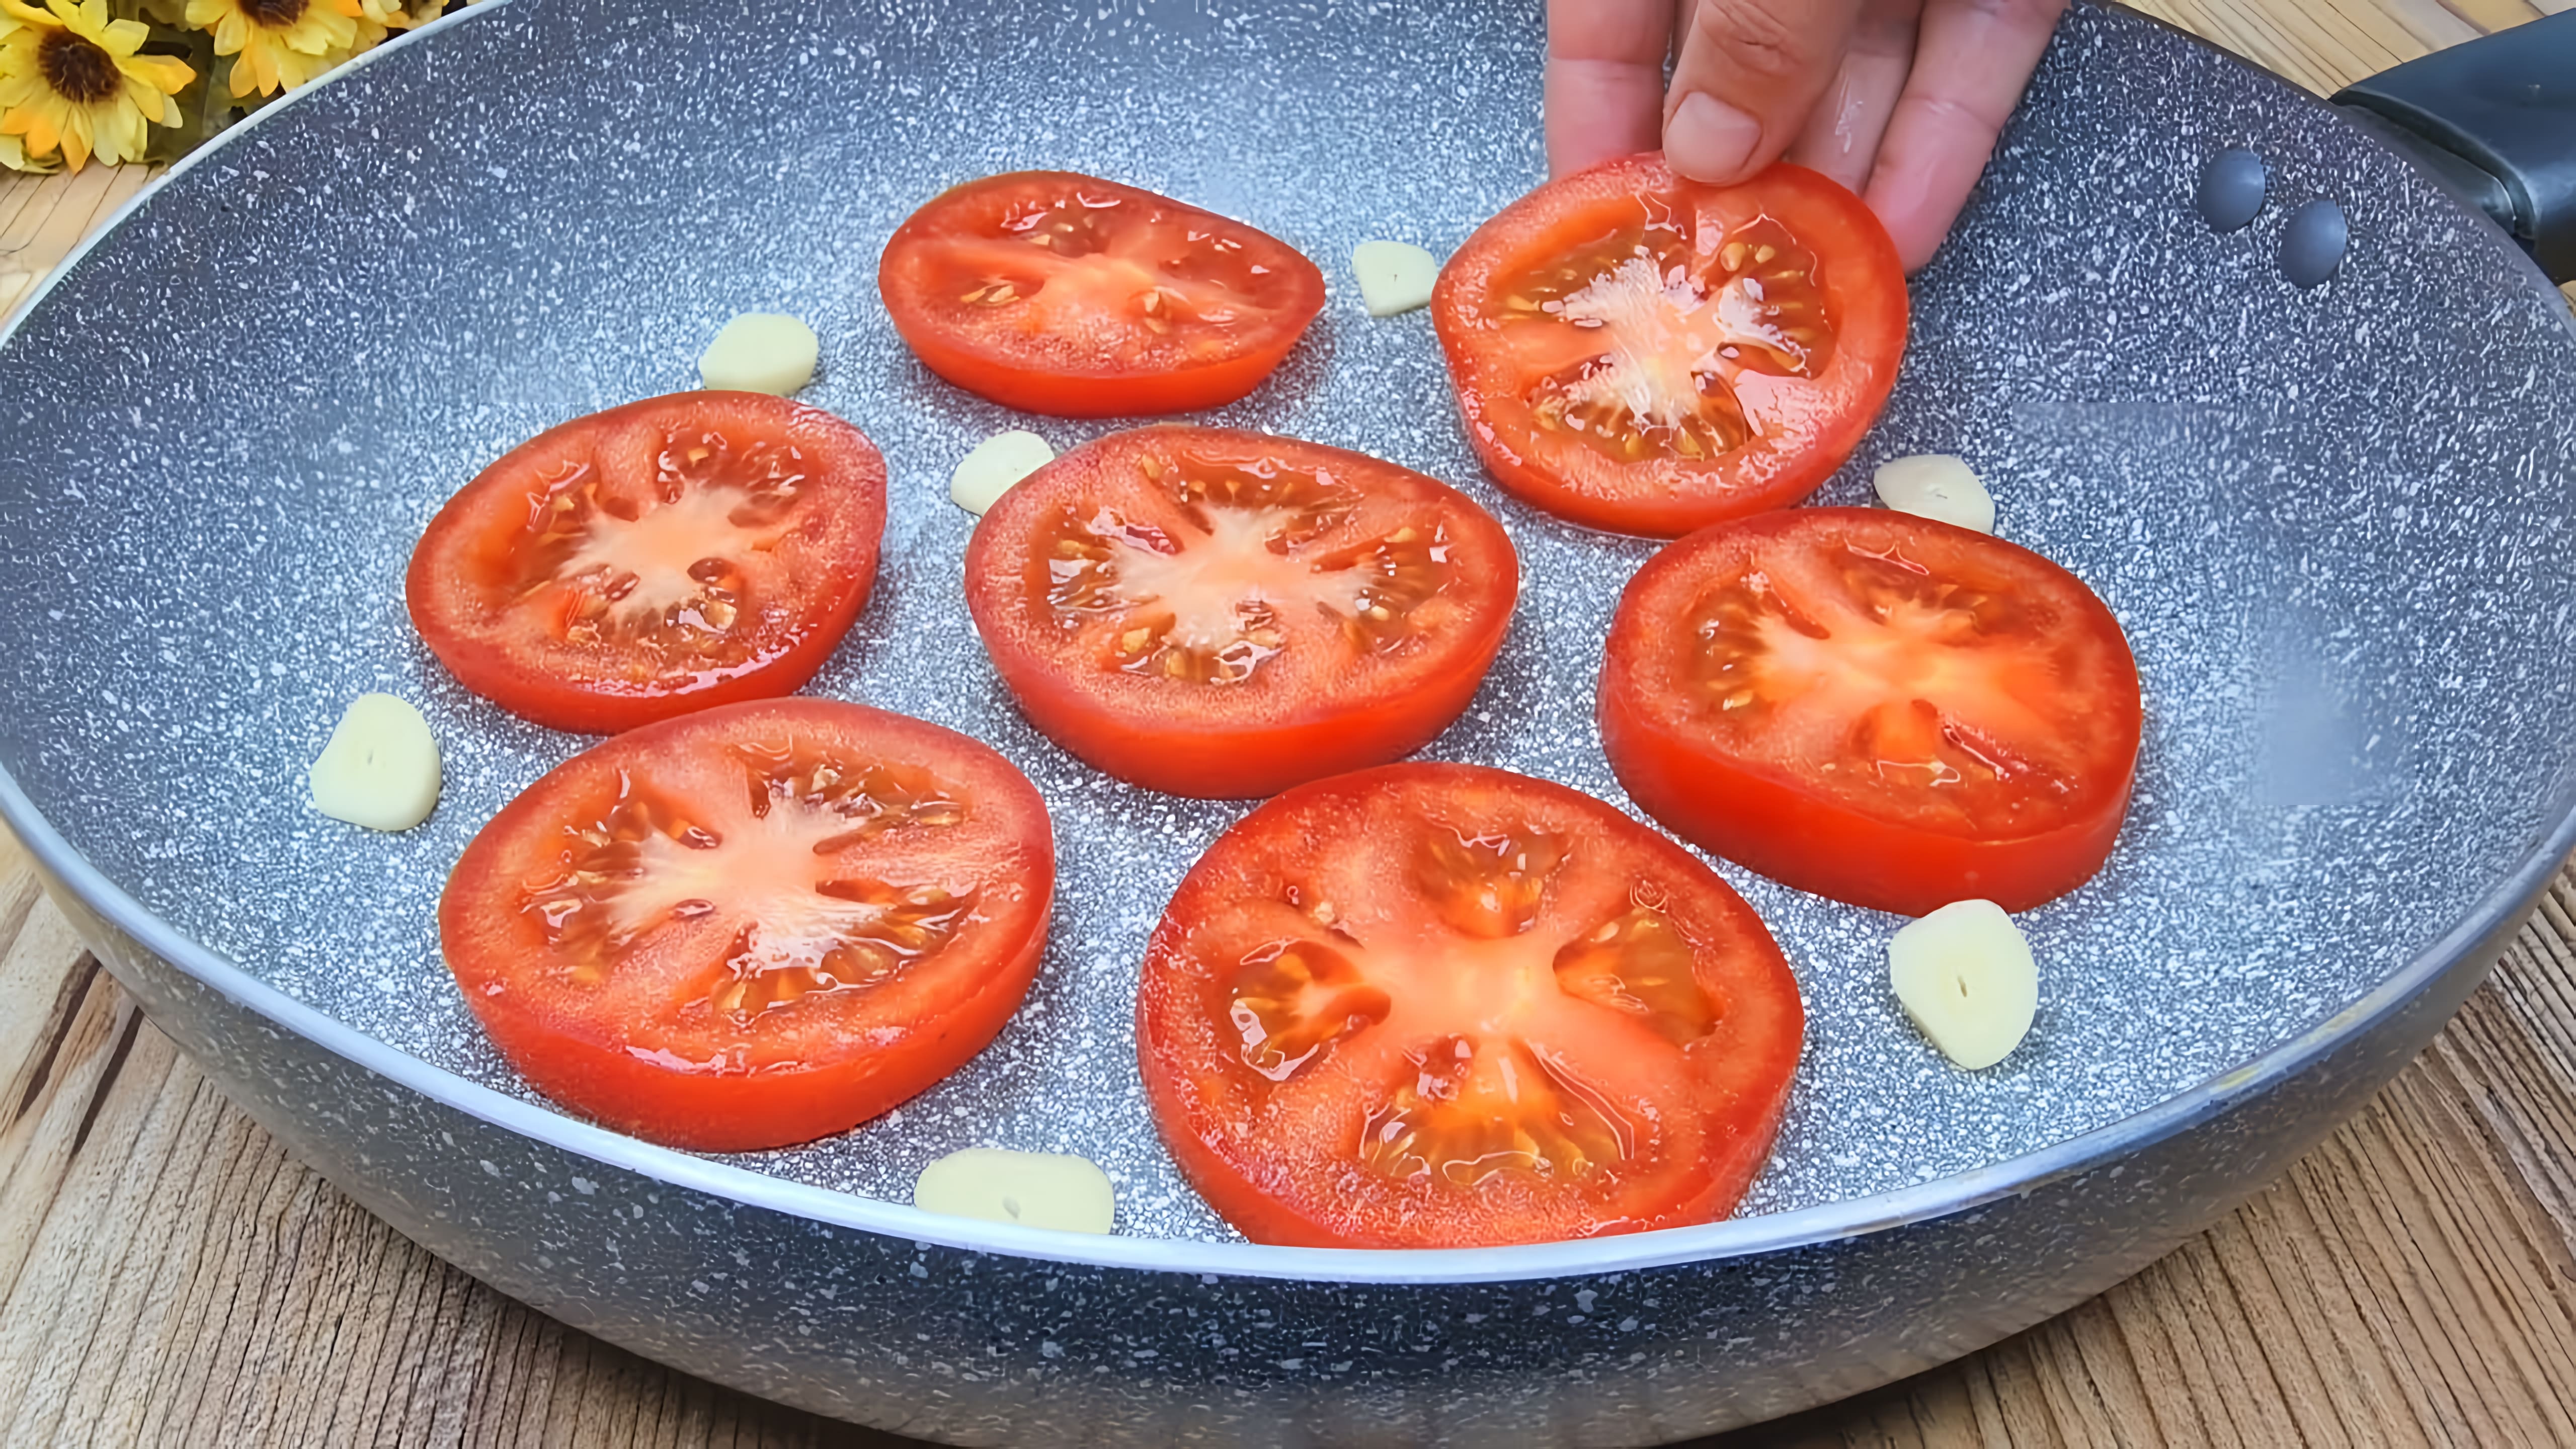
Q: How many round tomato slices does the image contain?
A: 7